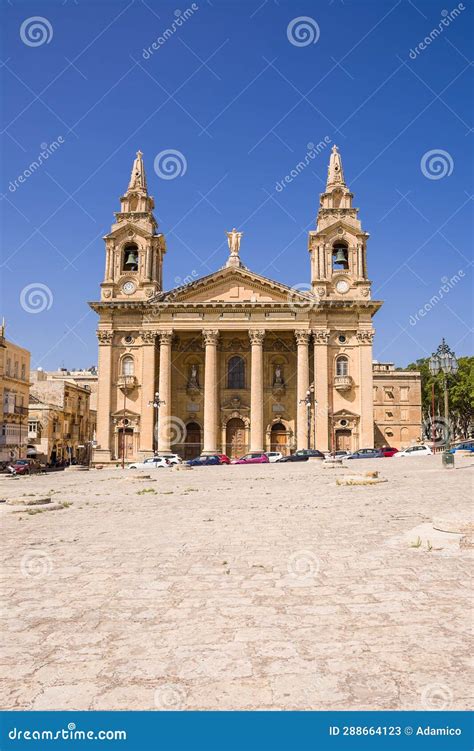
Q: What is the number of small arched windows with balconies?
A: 2